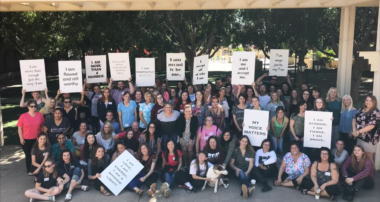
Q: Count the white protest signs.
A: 12